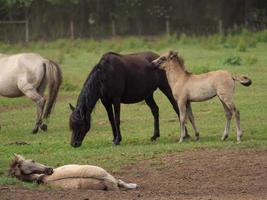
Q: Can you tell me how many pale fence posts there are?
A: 5